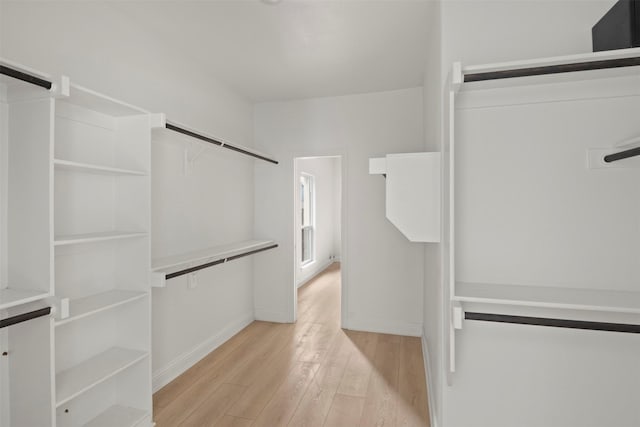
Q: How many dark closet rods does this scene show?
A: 7